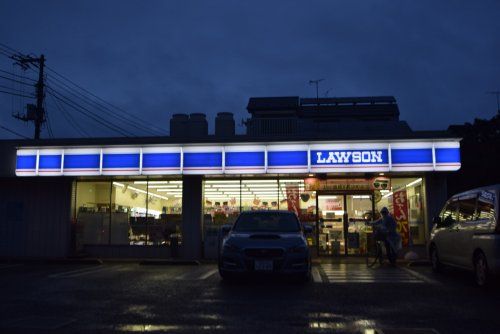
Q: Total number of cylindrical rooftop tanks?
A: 3